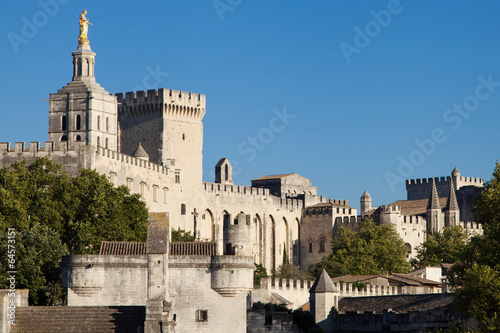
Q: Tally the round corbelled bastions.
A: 2